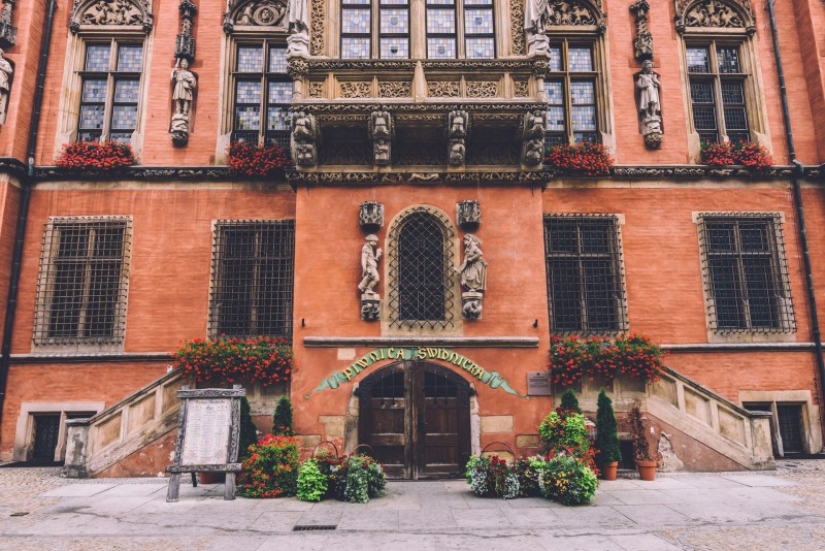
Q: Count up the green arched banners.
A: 1